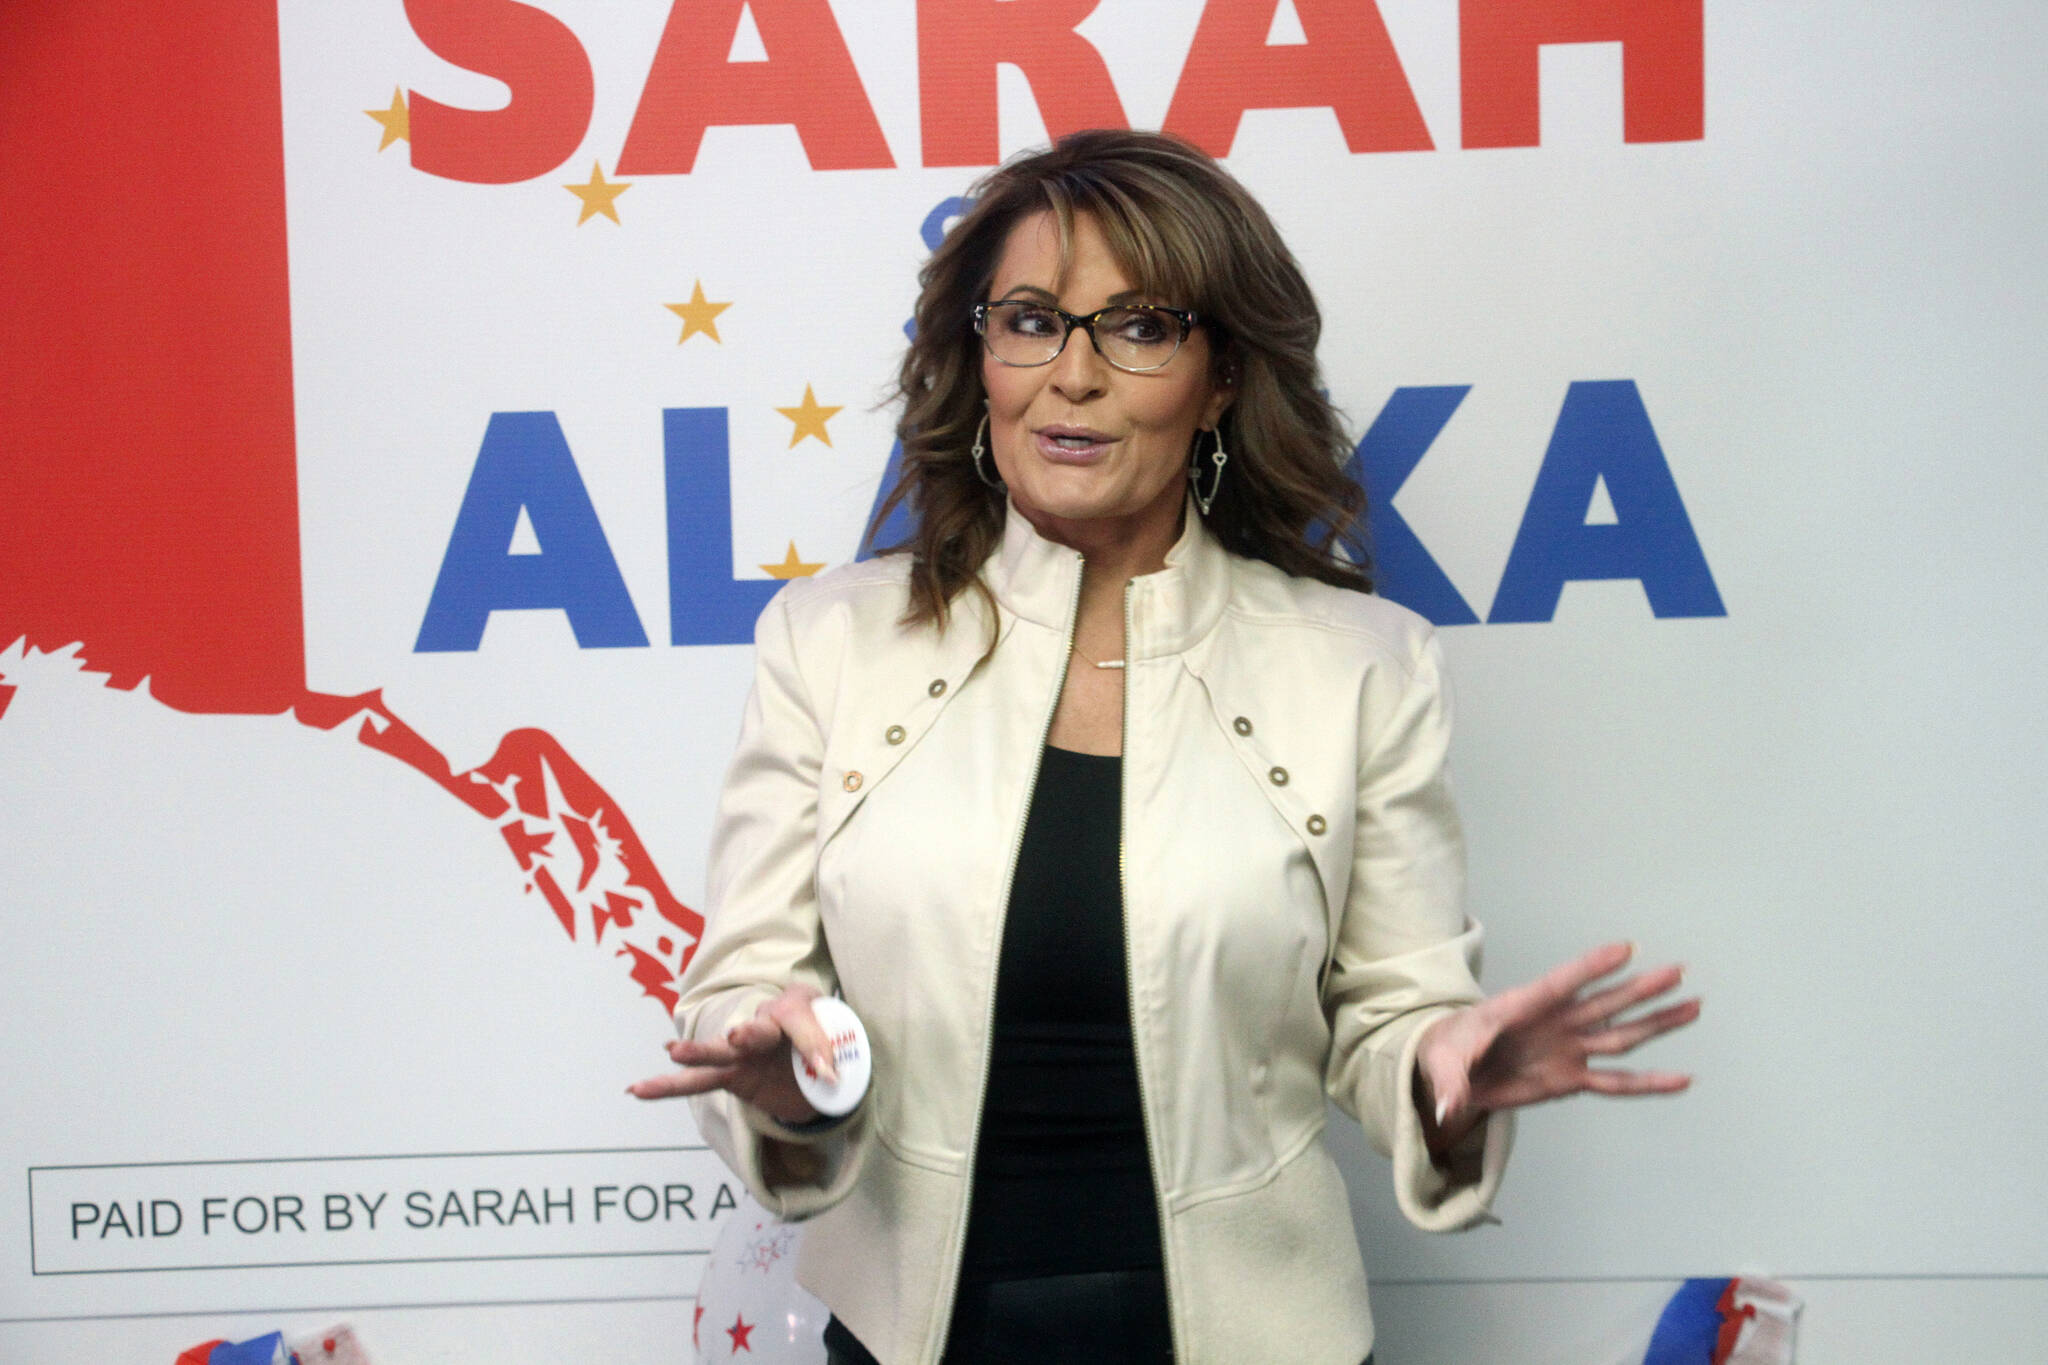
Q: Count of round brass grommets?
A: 6